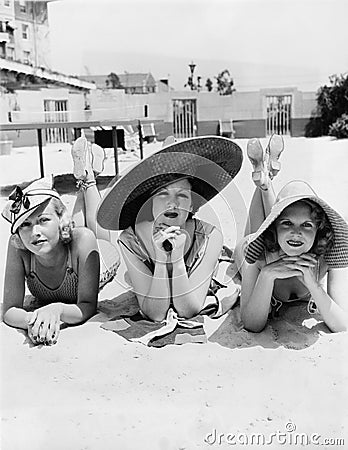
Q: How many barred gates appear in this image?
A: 3